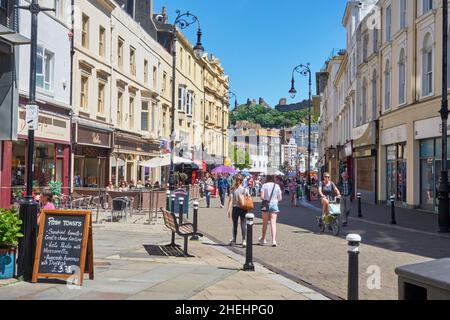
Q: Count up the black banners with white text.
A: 1